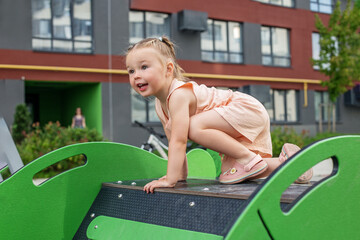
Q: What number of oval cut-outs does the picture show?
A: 2